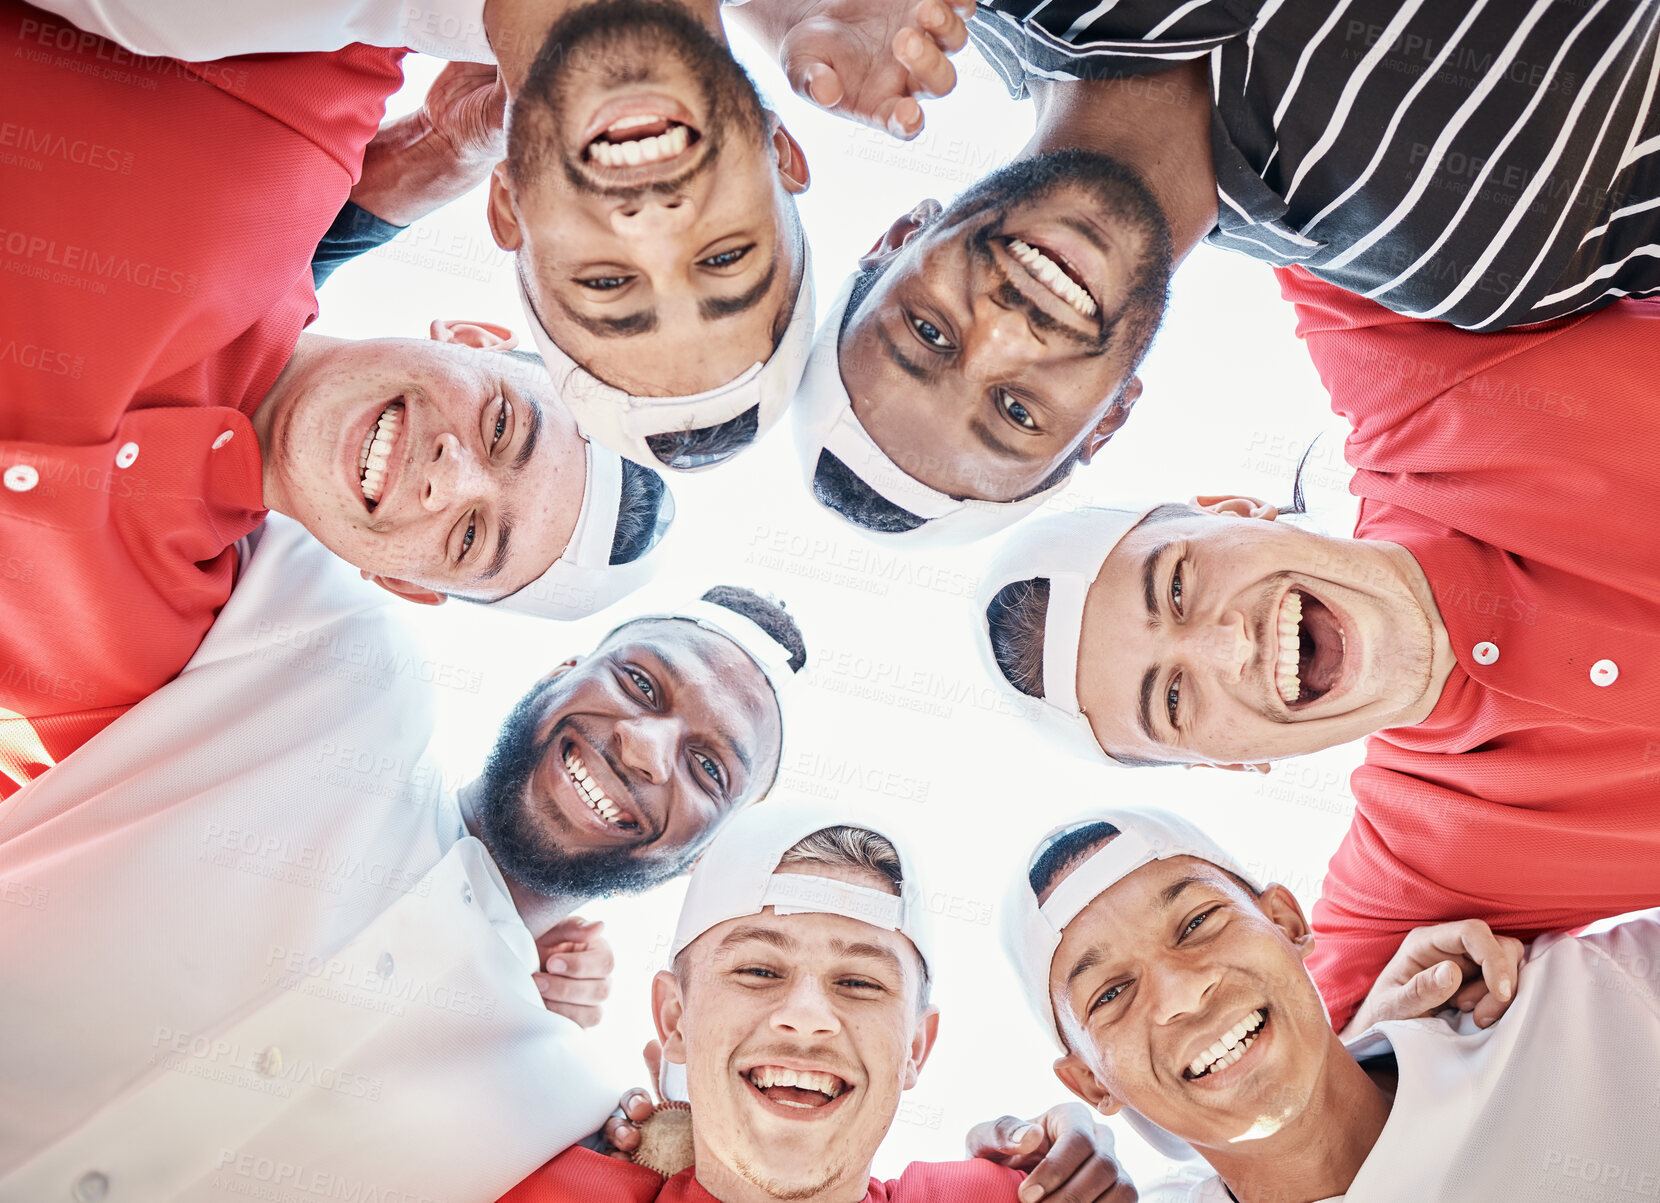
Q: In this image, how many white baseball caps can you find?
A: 7